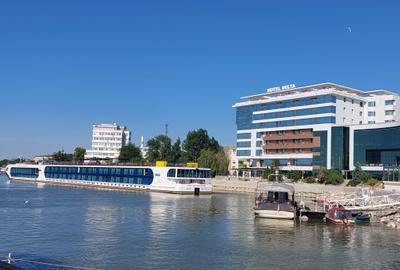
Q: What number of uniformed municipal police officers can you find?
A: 0